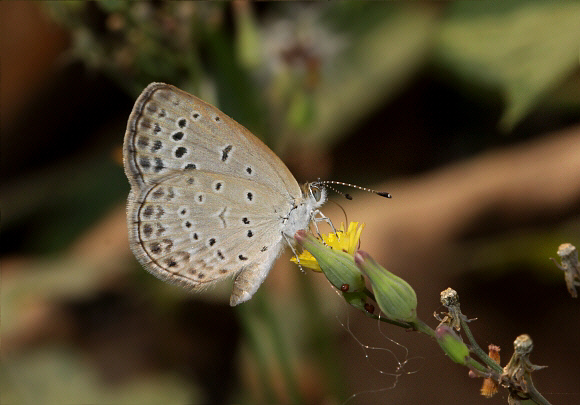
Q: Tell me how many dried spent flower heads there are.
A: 3